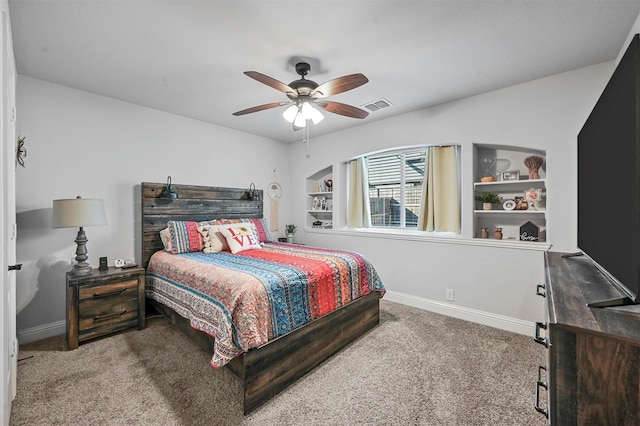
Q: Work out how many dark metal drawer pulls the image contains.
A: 6